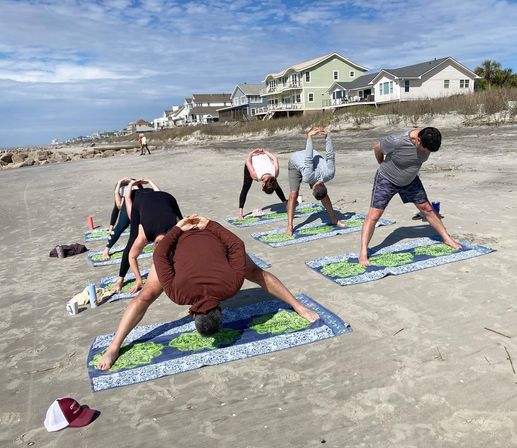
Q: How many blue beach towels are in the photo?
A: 7